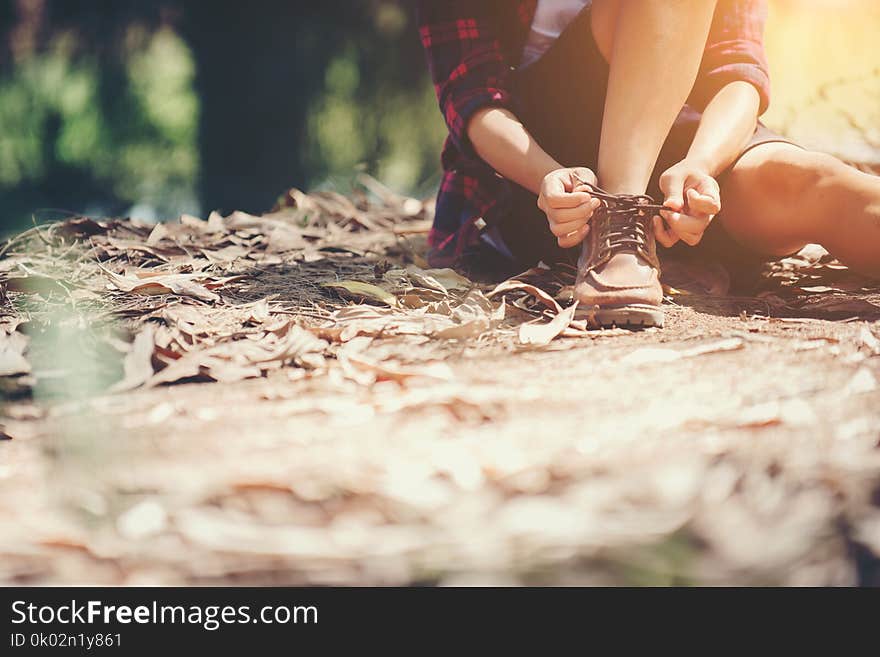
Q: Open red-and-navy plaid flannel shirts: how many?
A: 1